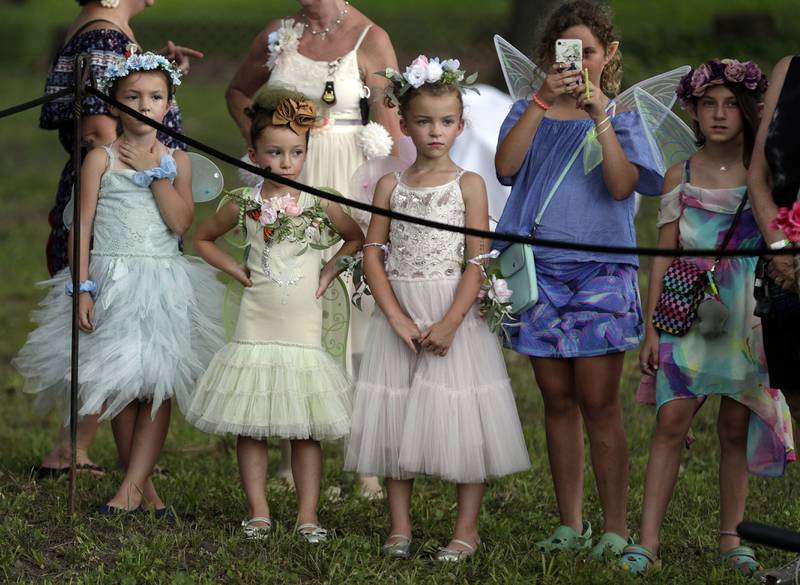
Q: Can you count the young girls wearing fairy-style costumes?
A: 5